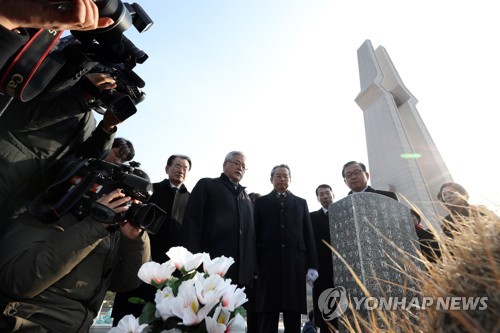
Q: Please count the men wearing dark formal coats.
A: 5